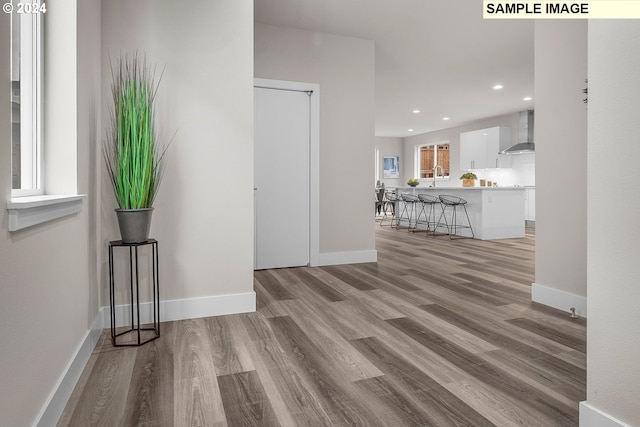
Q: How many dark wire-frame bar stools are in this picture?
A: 4